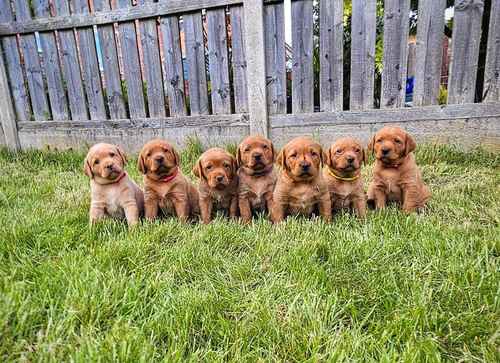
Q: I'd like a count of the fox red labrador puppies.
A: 7